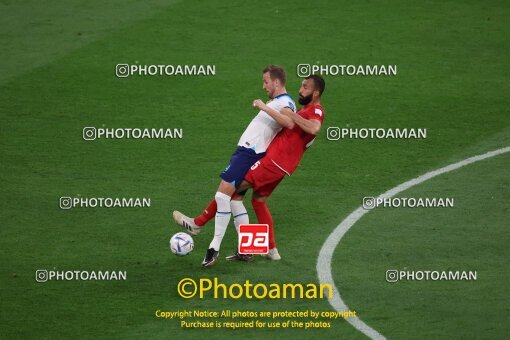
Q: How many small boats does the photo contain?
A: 0